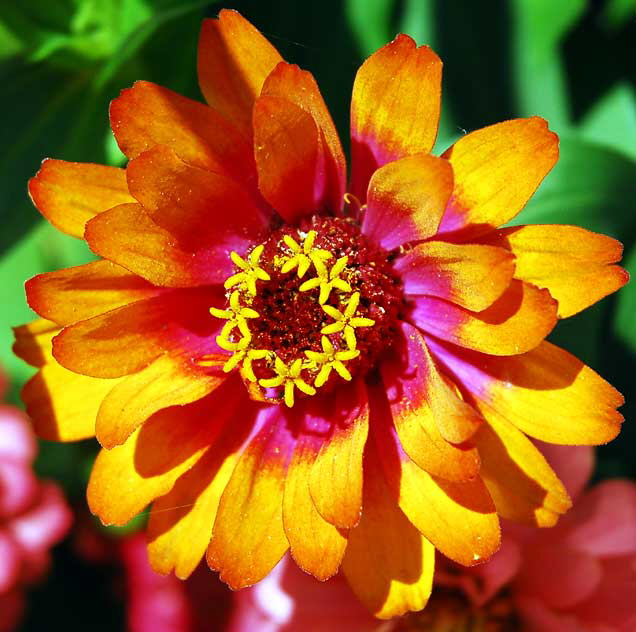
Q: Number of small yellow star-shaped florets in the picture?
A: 8